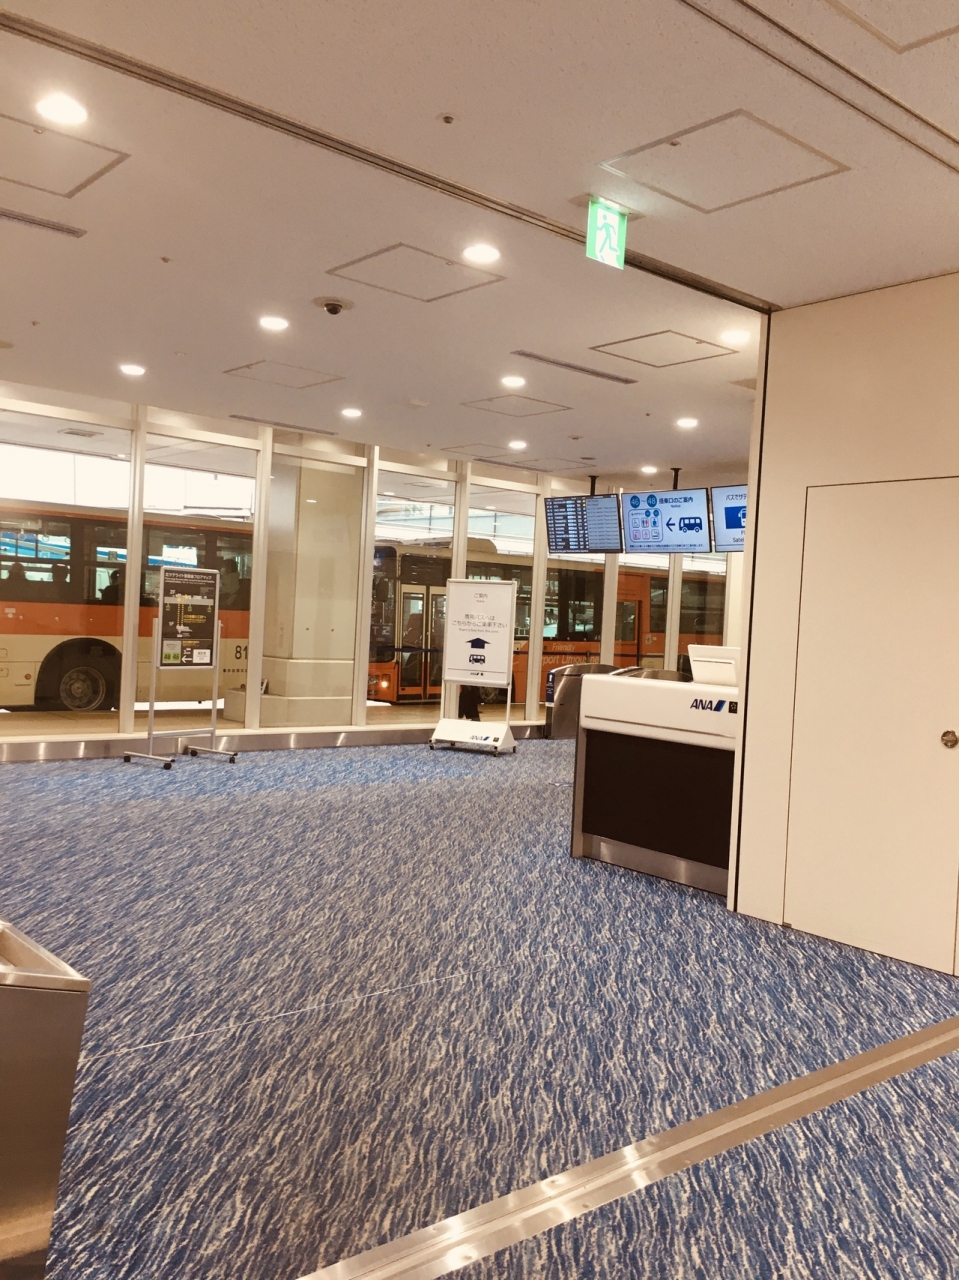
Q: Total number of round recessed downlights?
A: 10